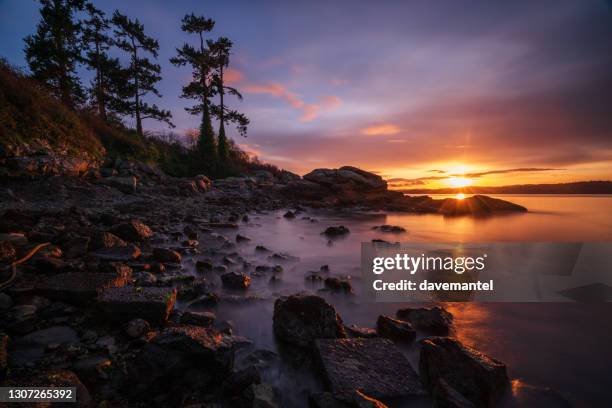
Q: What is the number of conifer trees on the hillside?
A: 5